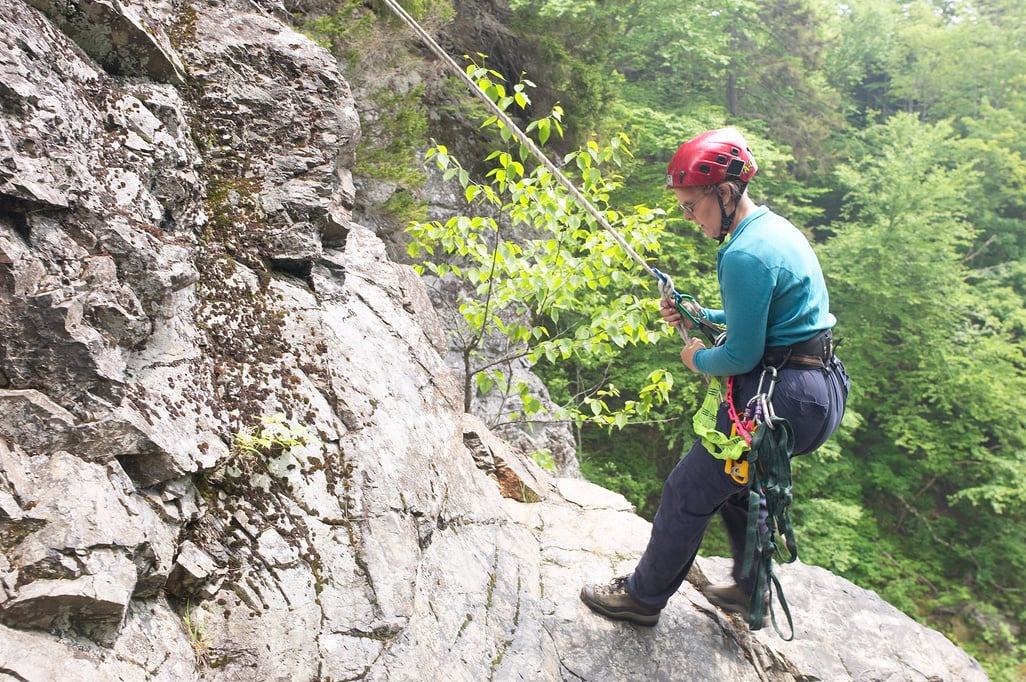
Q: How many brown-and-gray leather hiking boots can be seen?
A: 2